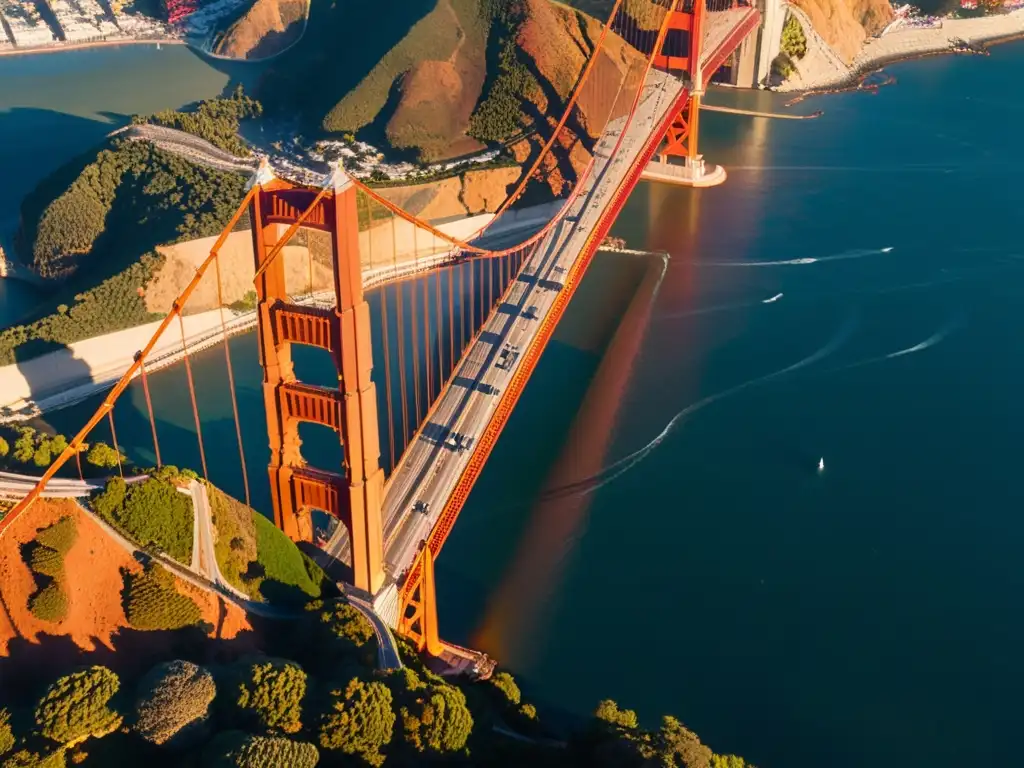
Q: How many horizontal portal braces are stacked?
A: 4